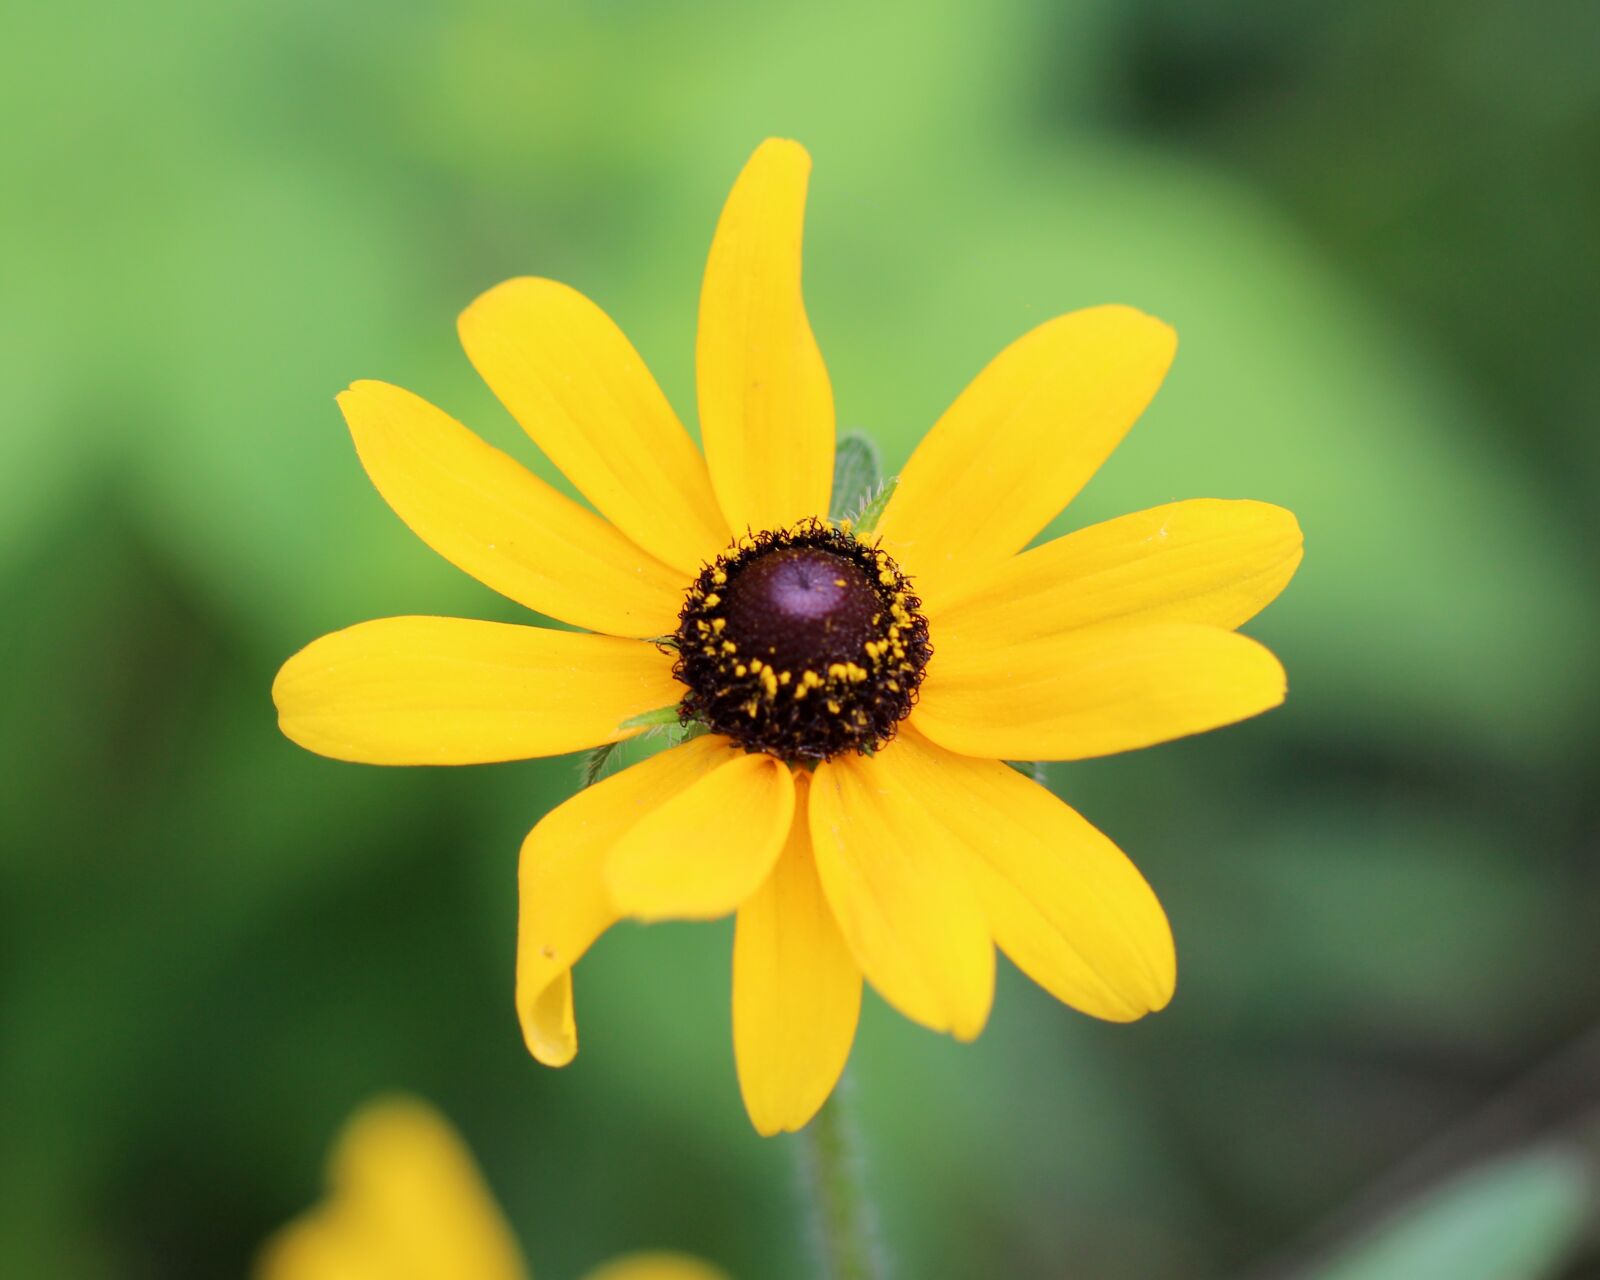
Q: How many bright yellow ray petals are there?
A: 12